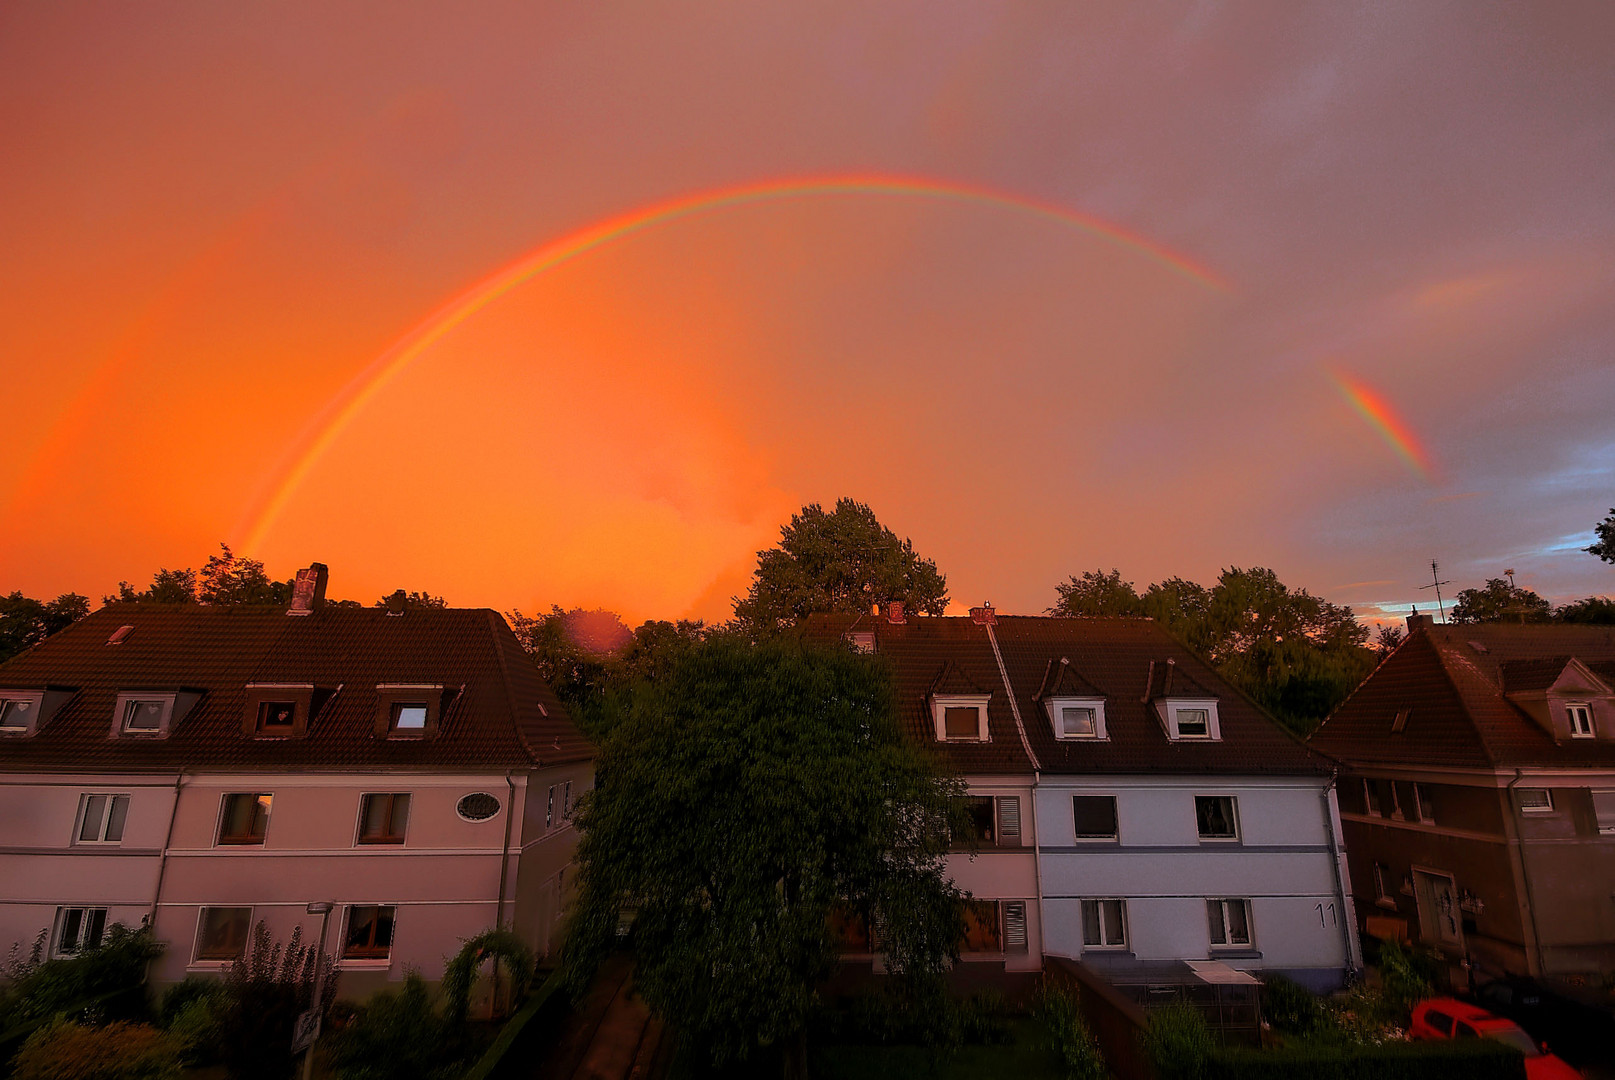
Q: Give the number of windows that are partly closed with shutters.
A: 2